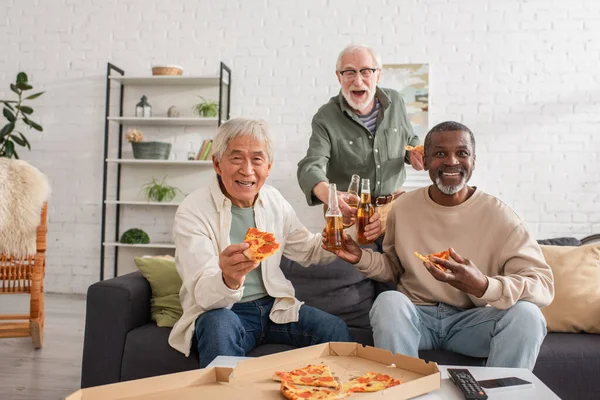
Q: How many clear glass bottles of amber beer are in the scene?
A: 3